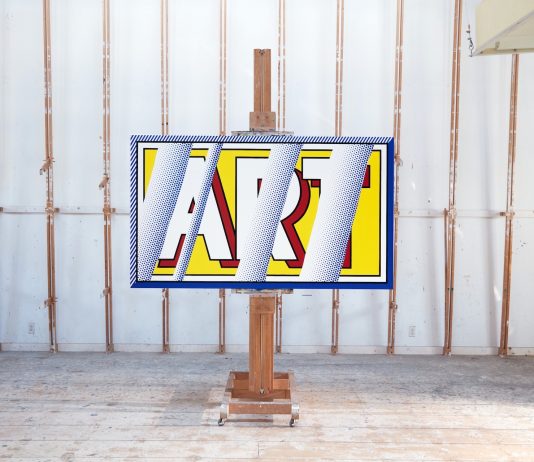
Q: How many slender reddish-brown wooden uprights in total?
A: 9